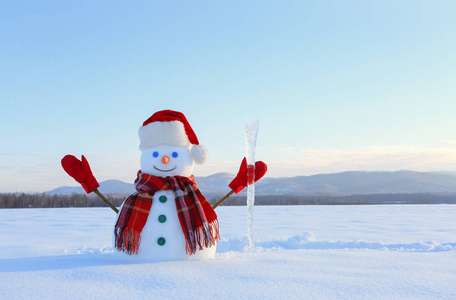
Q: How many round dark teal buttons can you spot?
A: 3